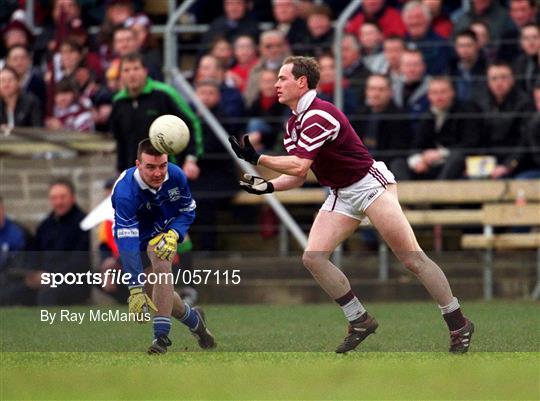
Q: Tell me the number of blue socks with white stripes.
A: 2